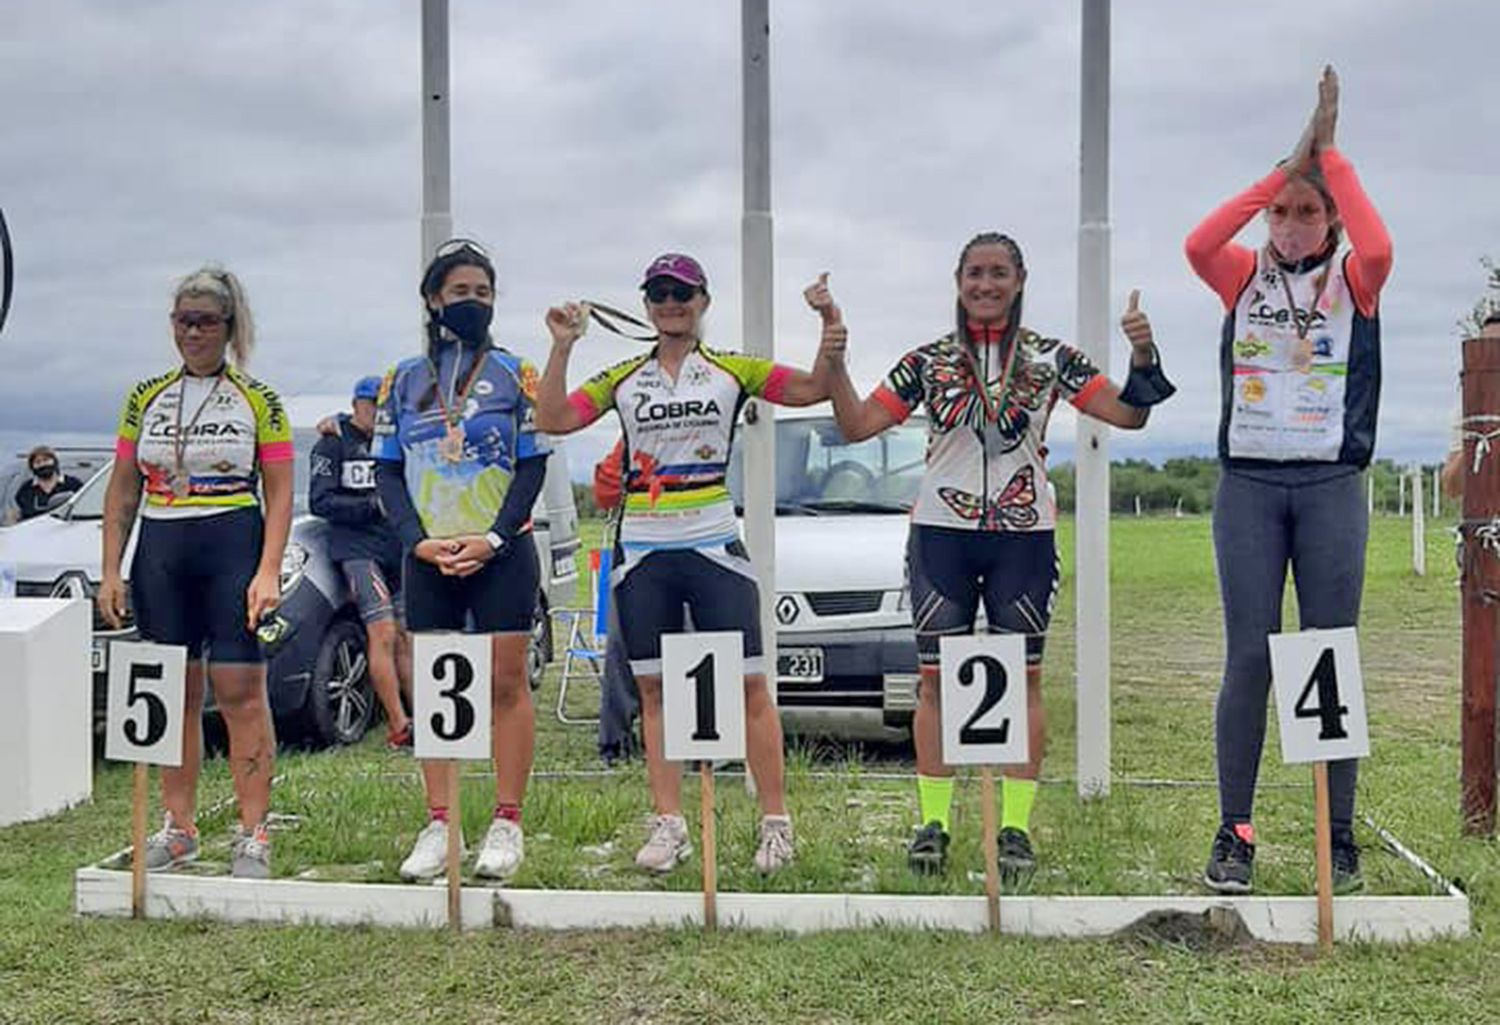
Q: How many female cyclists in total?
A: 5